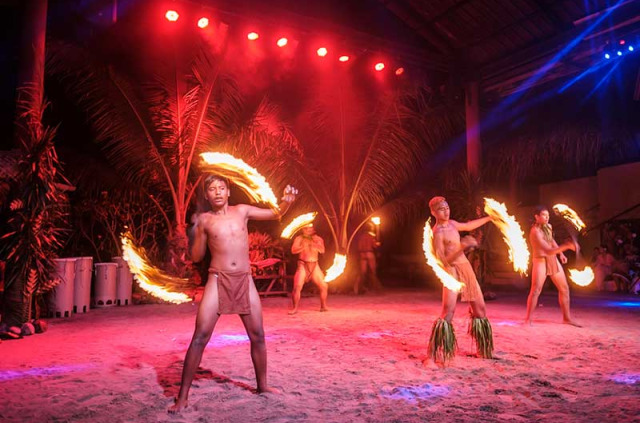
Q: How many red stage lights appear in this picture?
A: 8